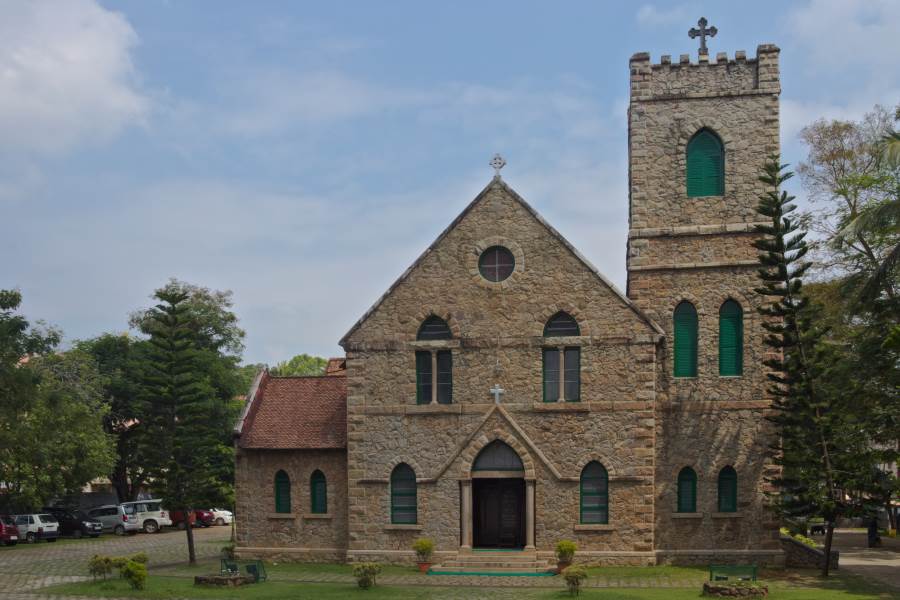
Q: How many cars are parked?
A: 8